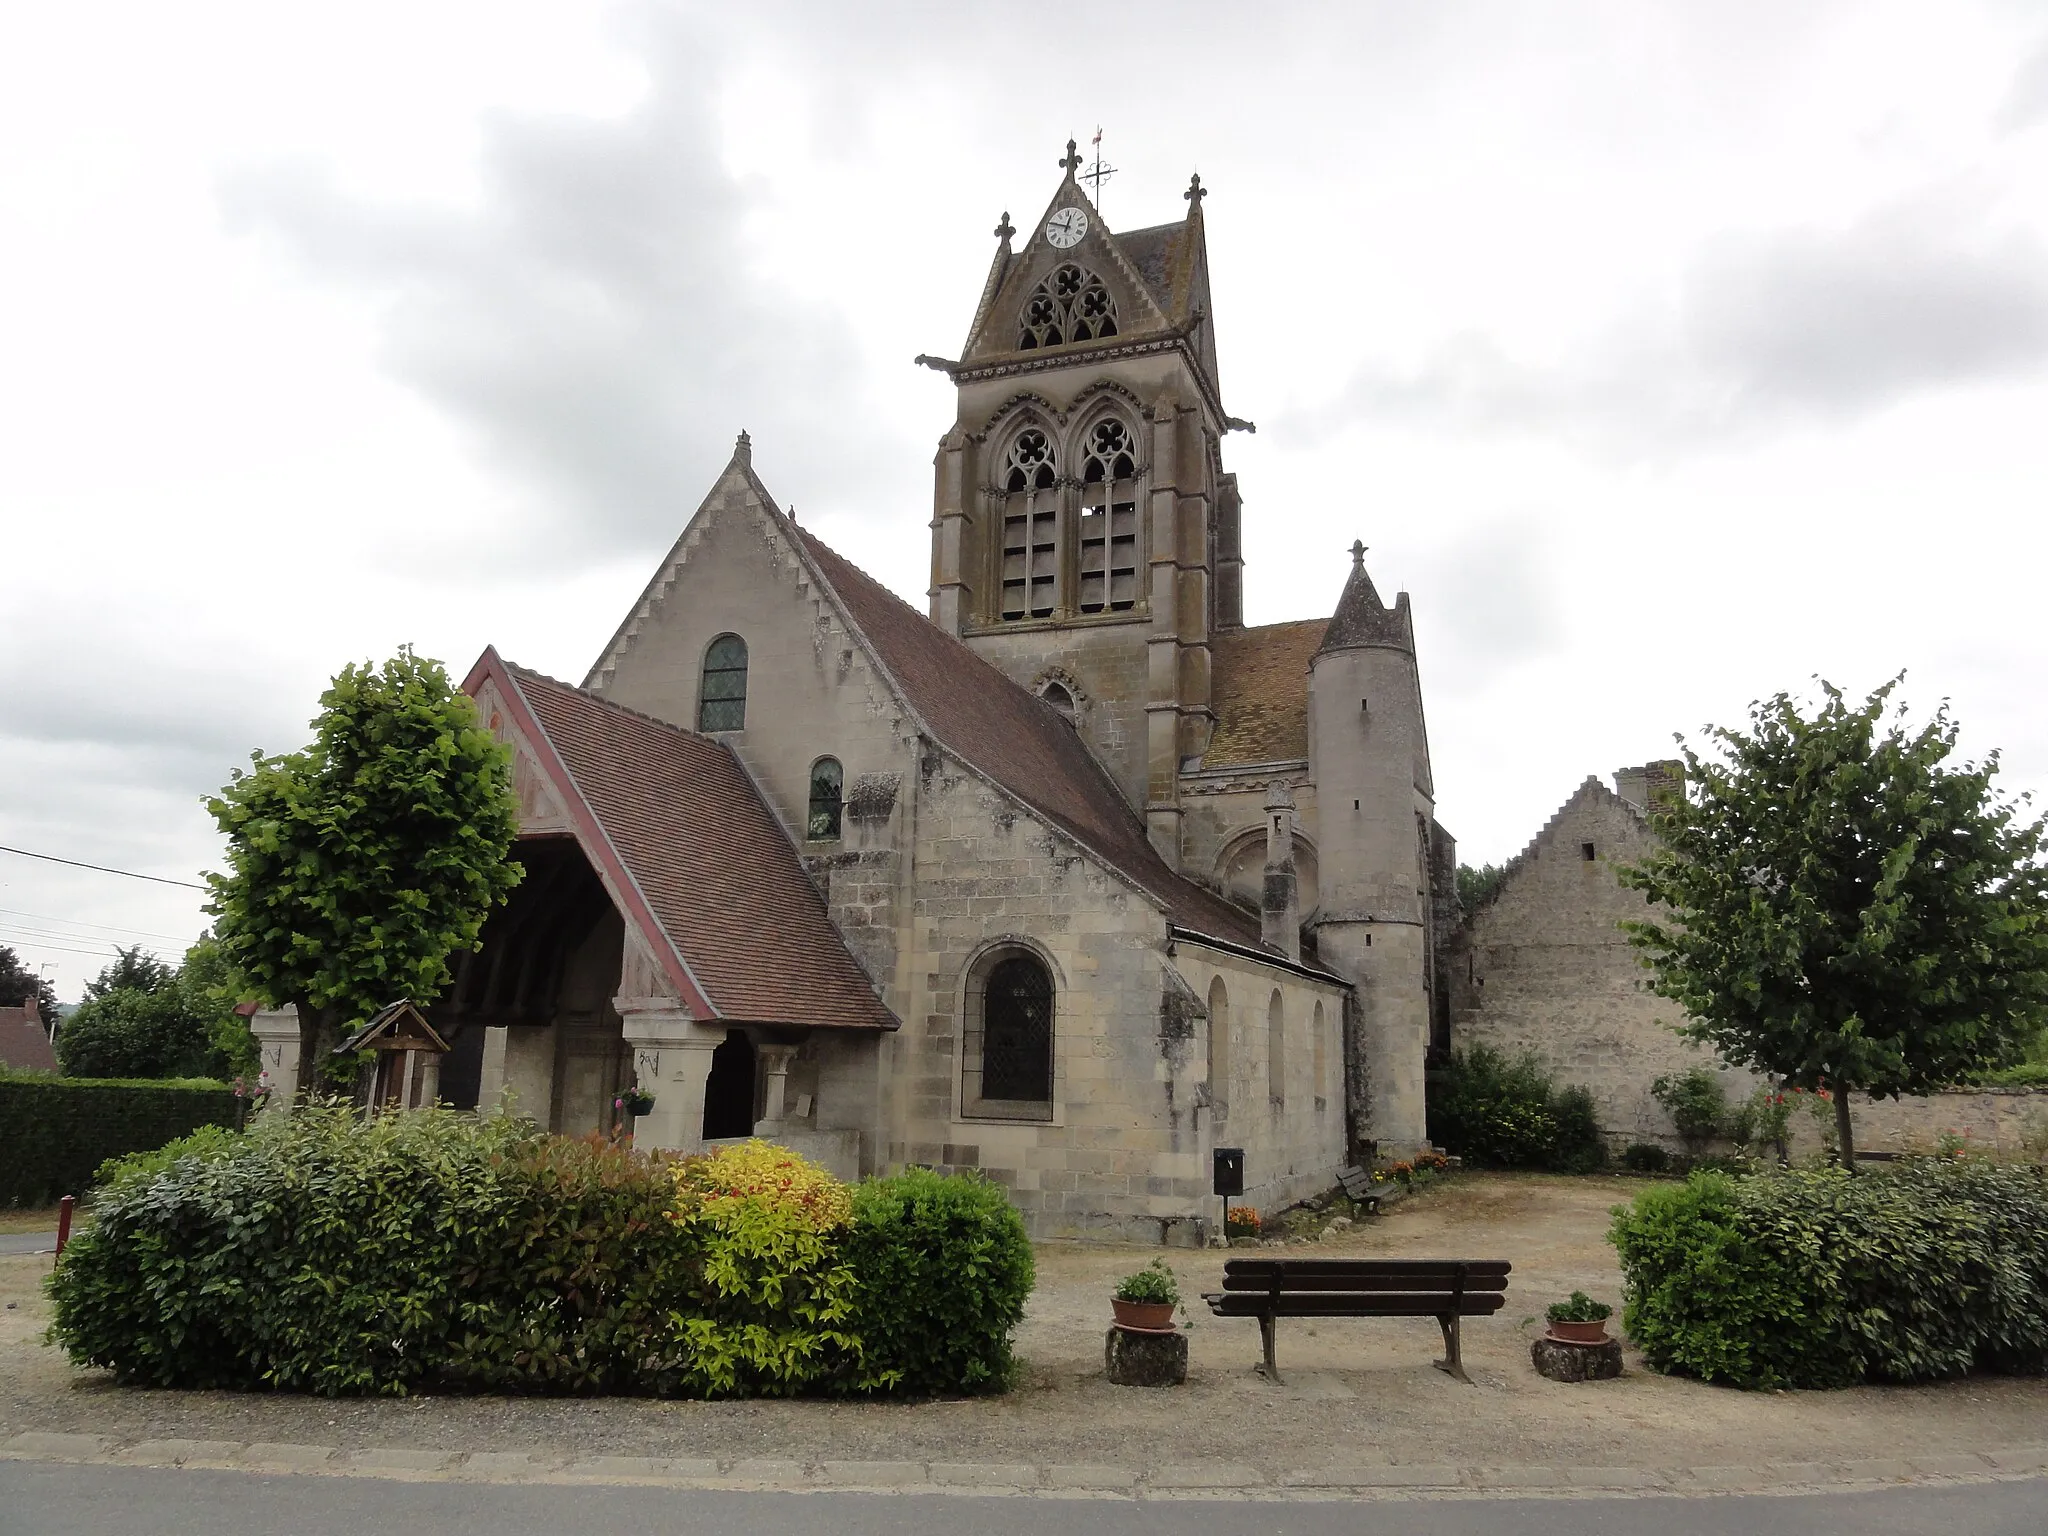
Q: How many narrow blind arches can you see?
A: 3